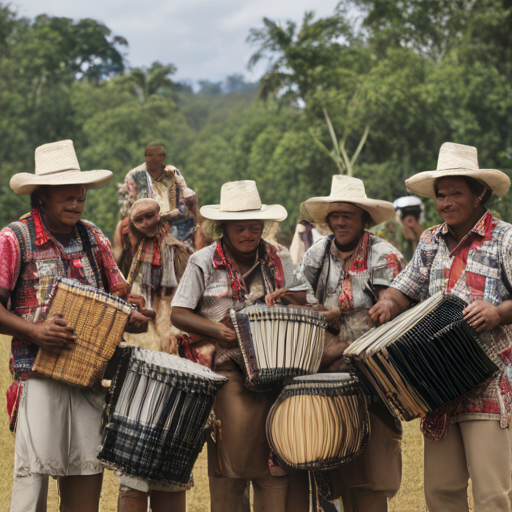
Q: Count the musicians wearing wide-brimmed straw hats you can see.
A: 4